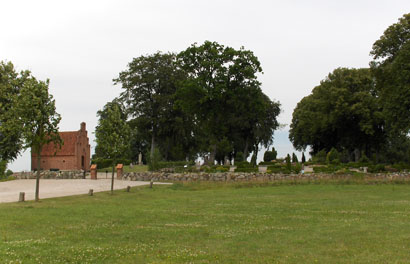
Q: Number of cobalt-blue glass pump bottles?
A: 0